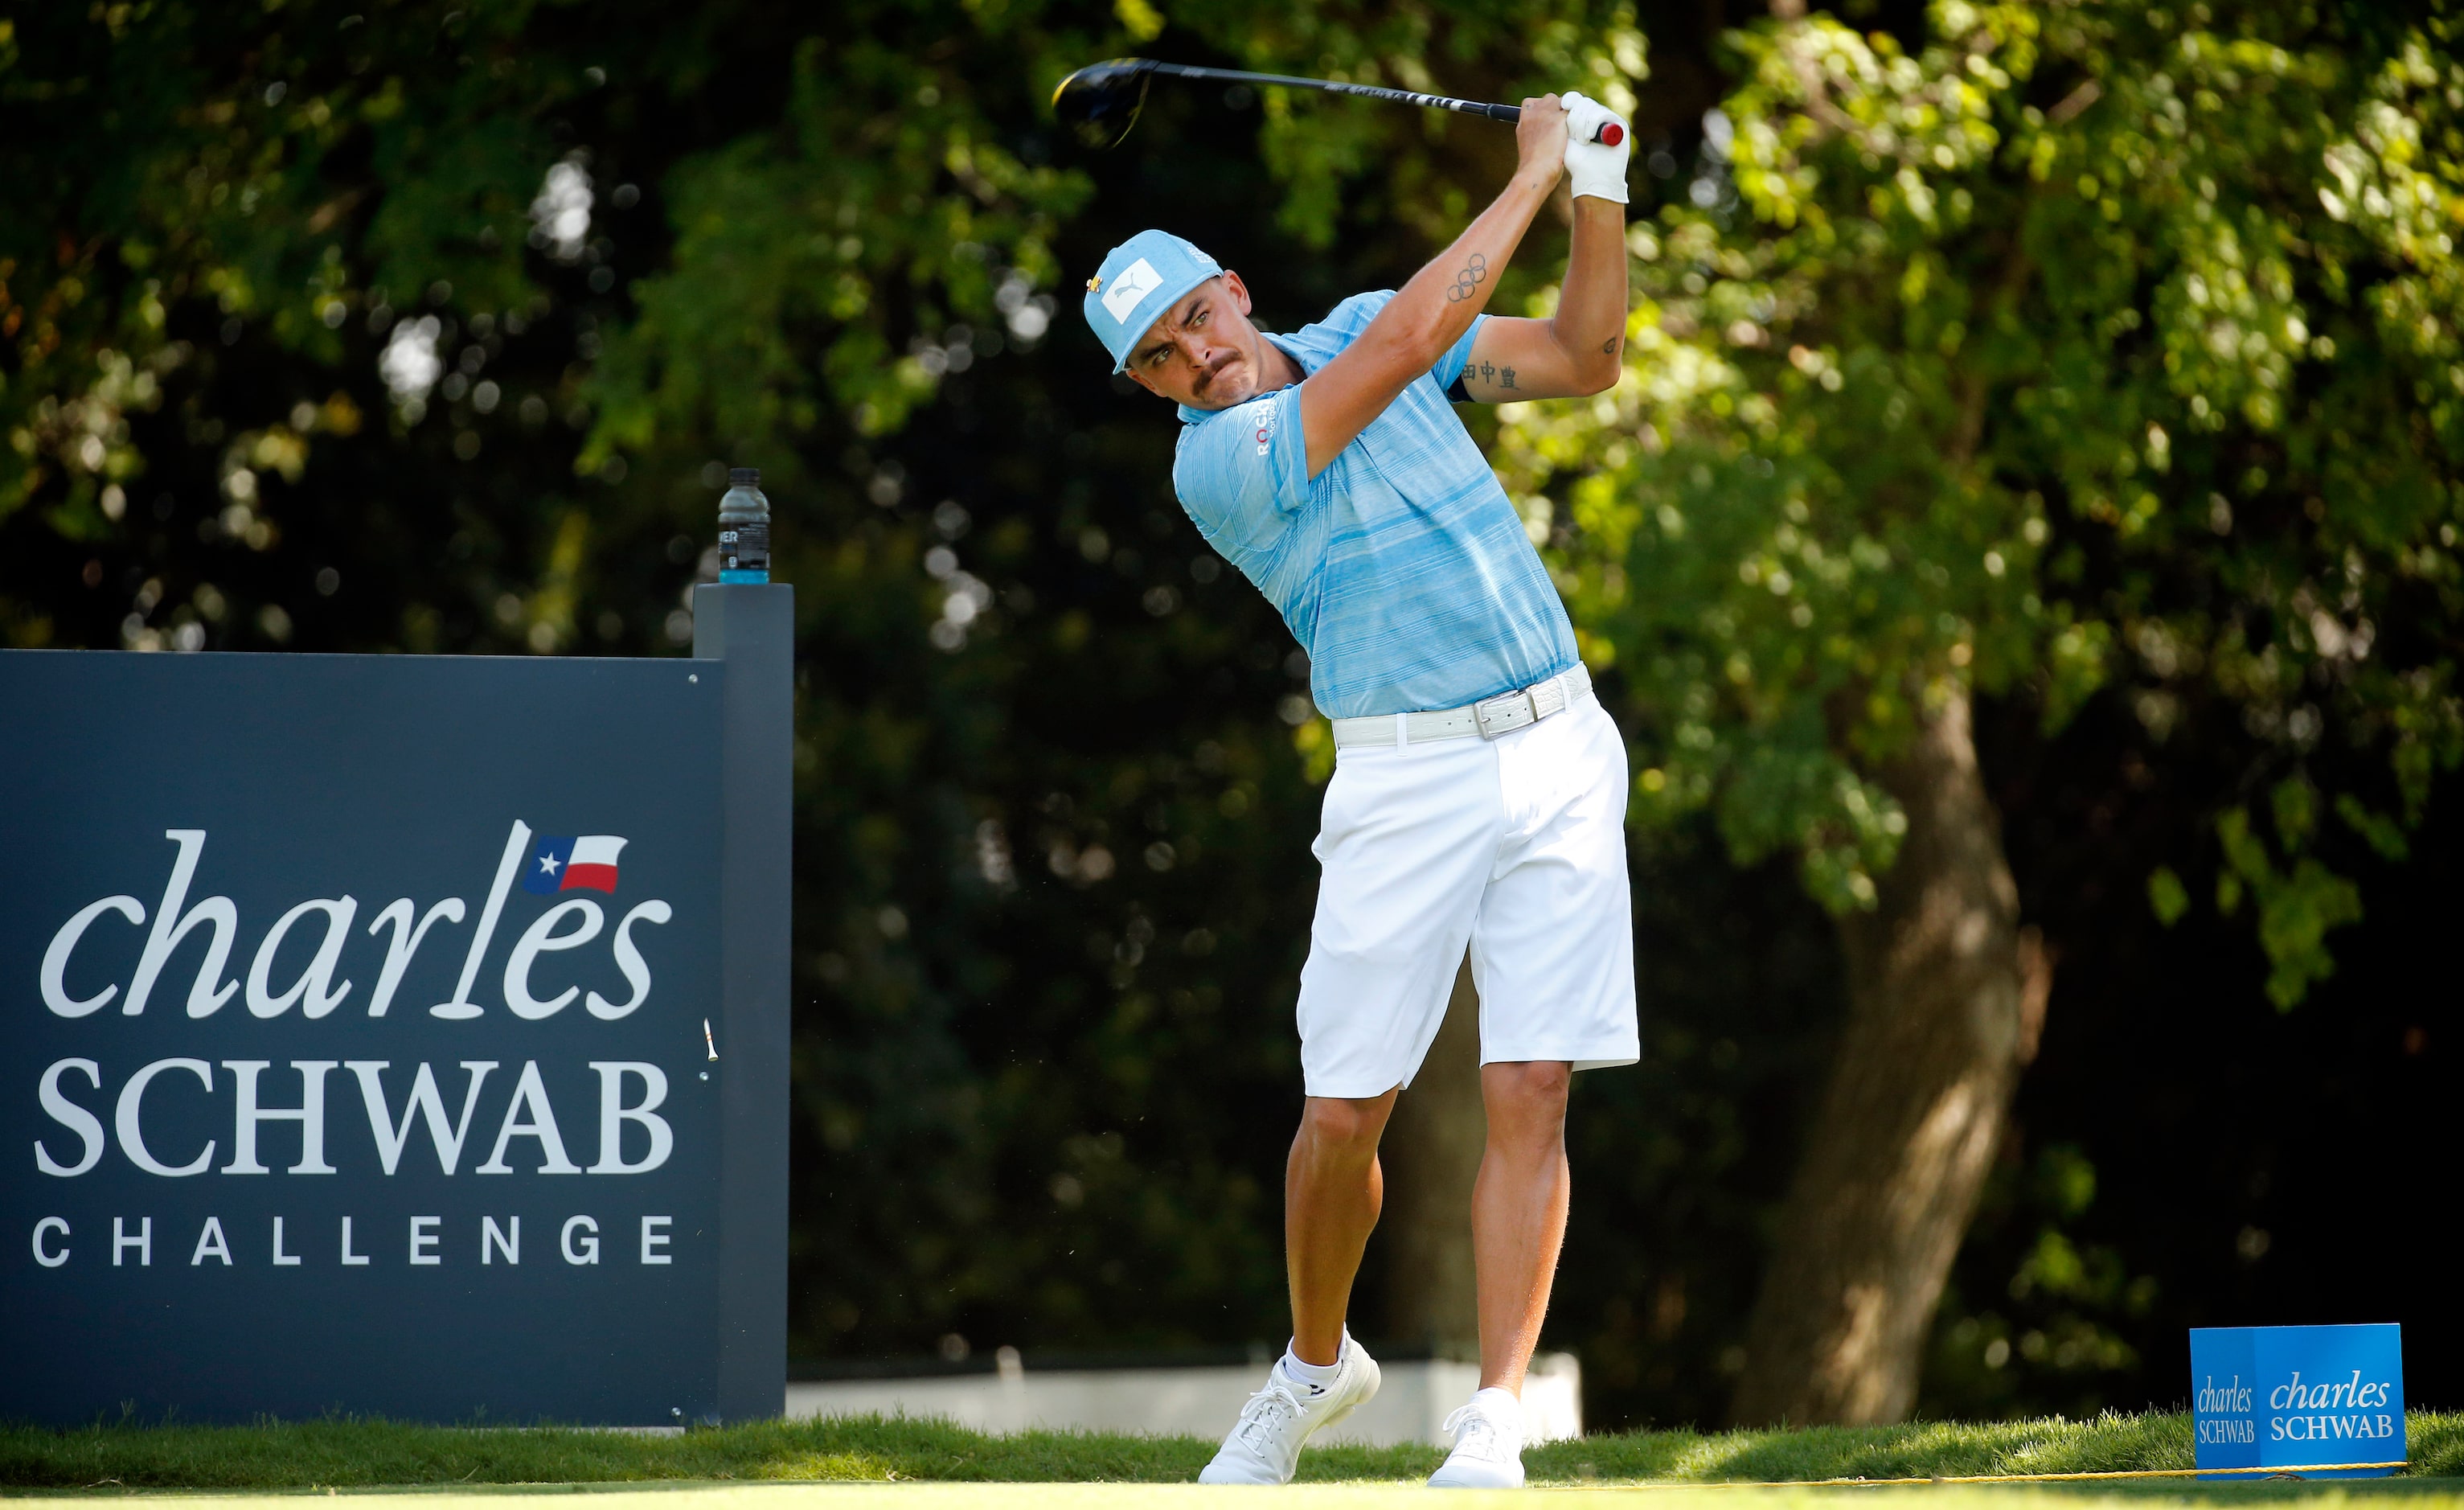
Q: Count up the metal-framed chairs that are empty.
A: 0